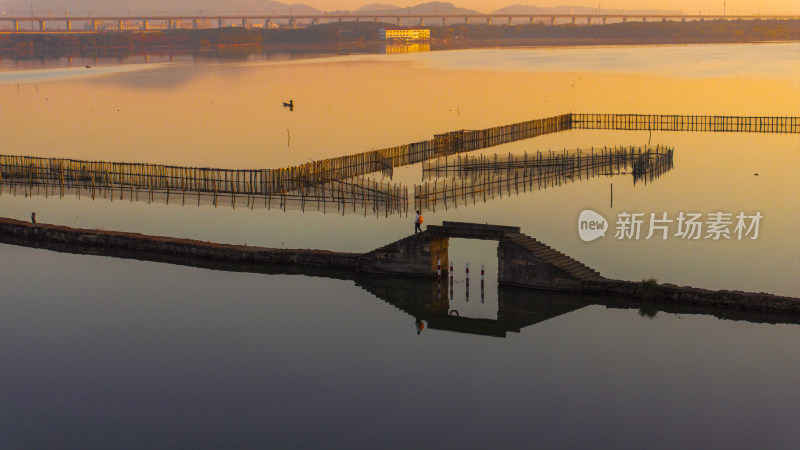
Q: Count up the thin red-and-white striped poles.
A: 4